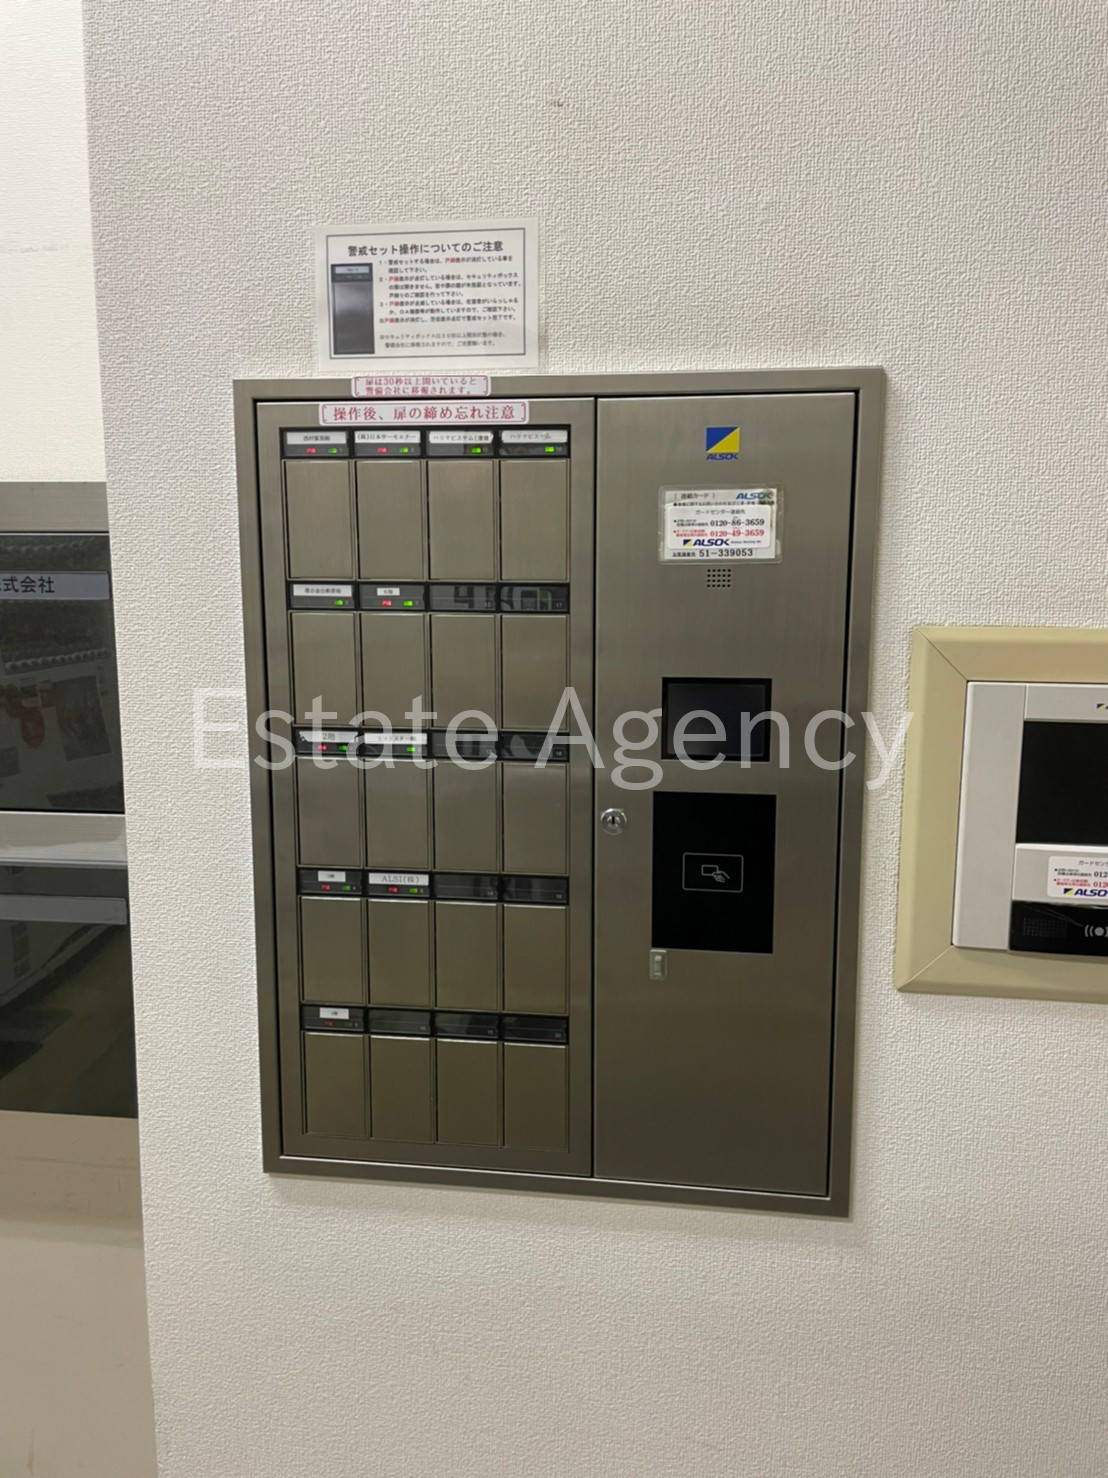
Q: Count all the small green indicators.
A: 11